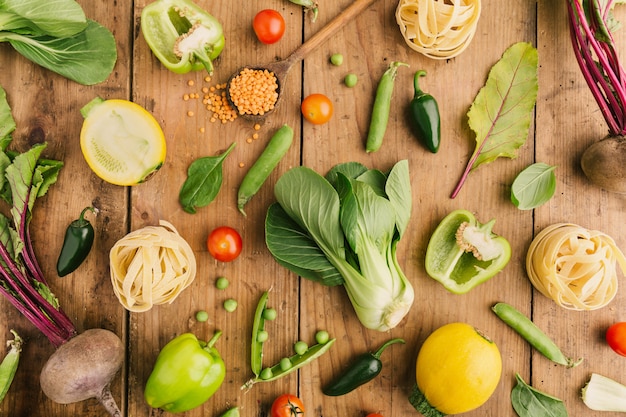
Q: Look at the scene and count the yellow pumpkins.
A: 2